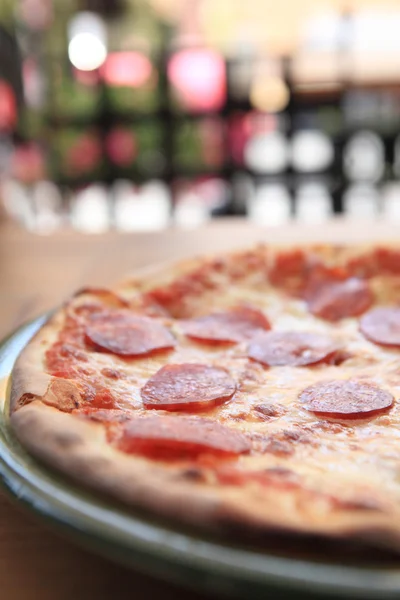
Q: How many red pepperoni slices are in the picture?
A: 8